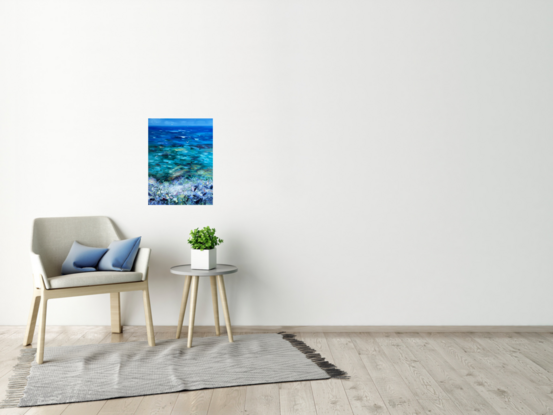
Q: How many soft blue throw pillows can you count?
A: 2